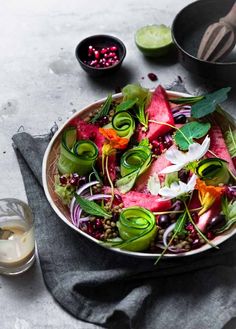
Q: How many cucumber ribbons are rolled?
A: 5